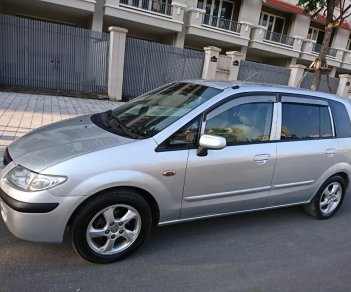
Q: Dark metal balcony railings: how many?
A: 4